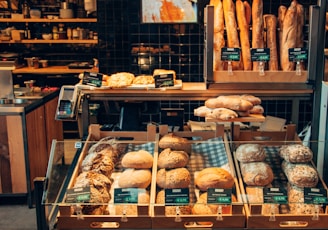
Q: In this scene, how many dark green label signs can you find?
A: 11